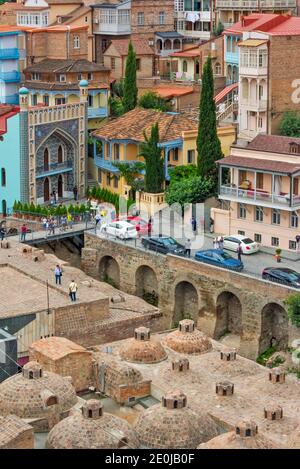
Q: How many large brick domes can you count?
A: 6